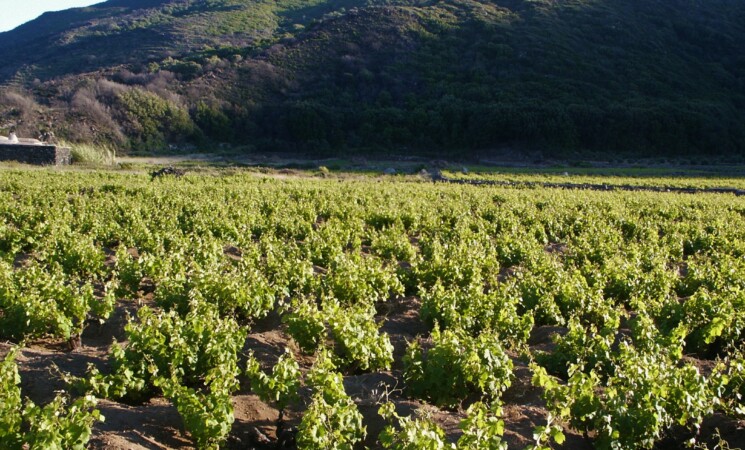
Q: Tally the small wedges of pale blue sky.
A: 1